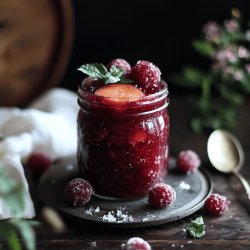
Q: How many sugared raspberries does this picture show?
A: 8